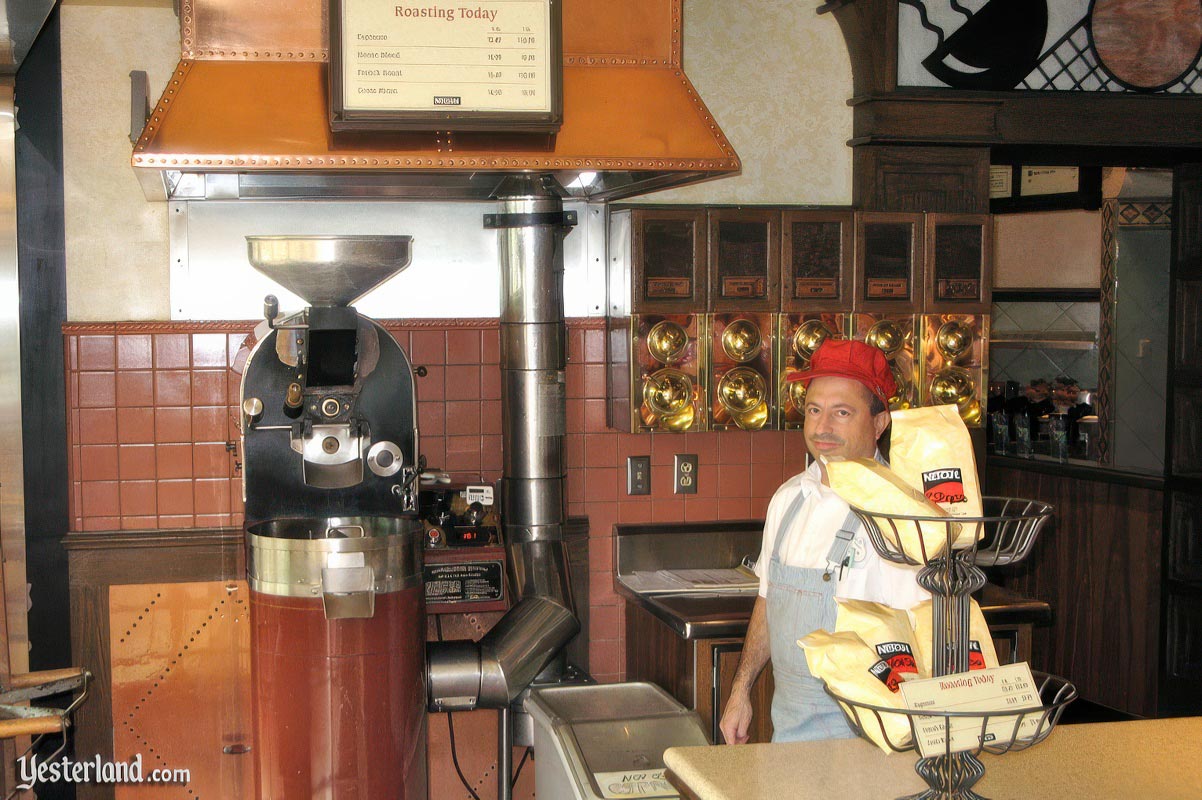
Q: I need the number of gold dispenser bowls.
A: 10